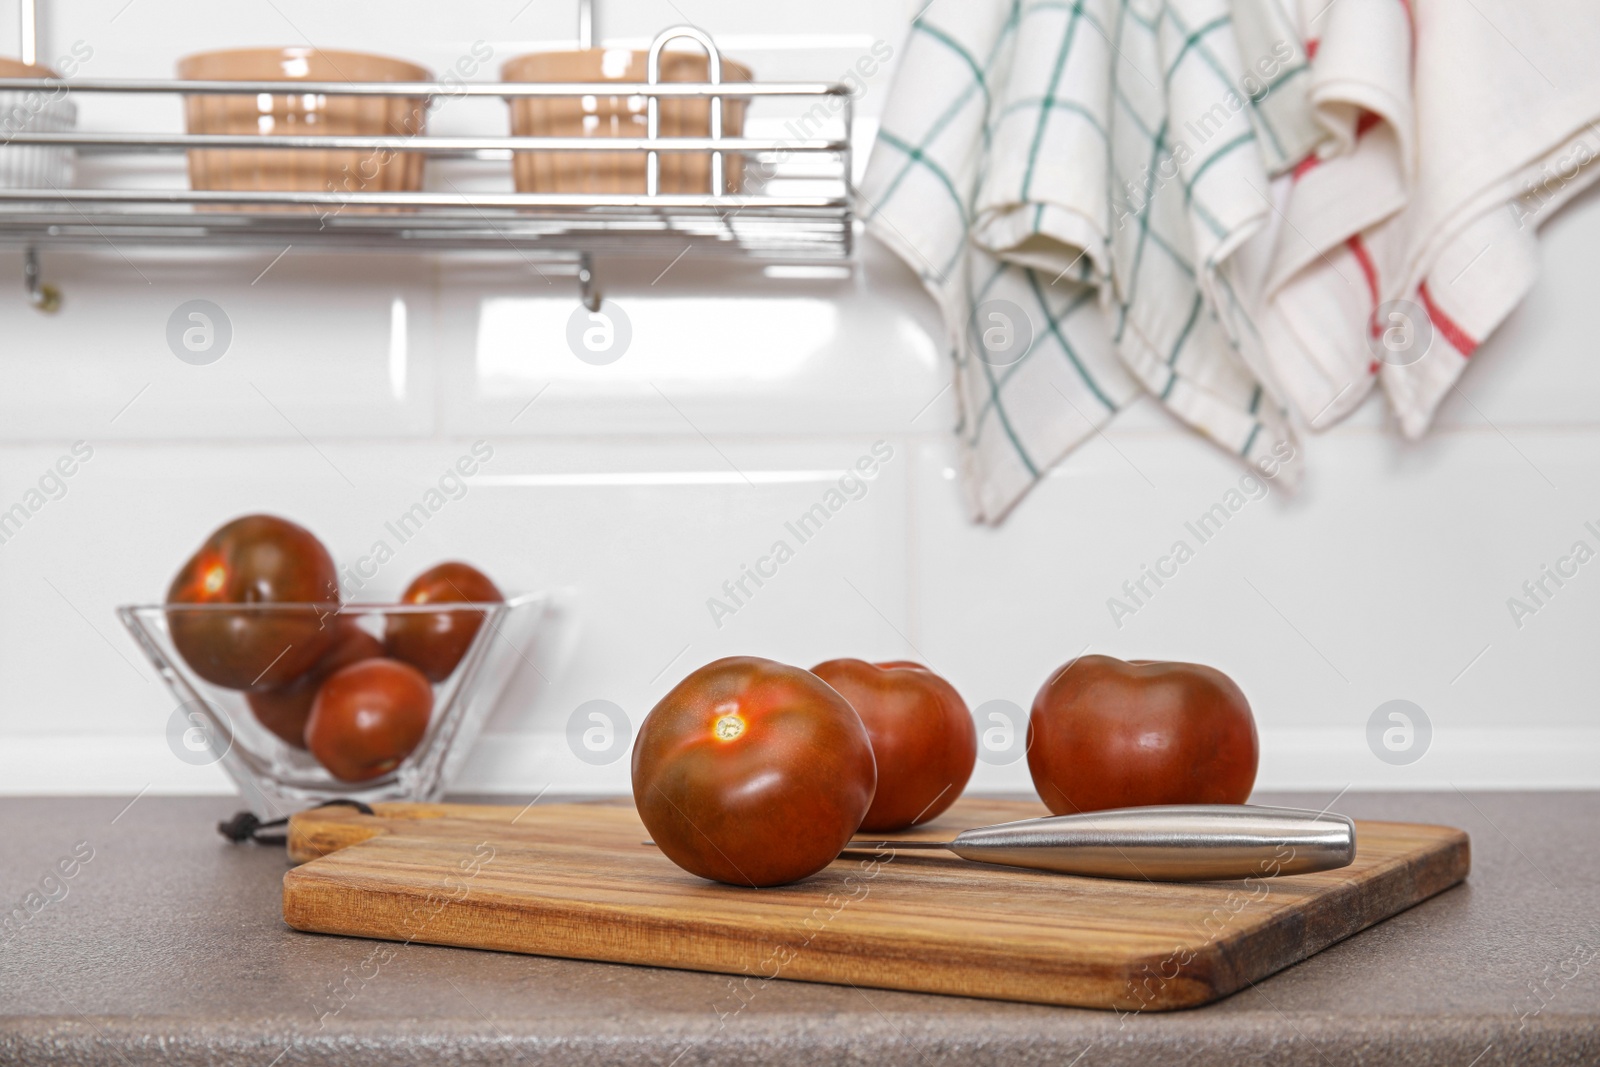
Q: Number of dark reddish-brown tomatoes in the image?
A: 7